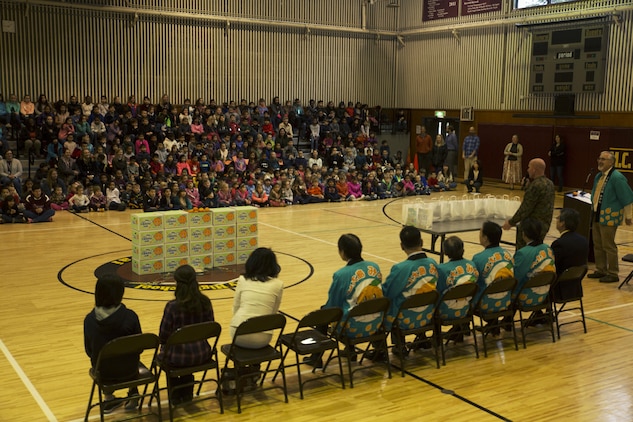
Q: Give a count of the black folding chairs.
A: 11